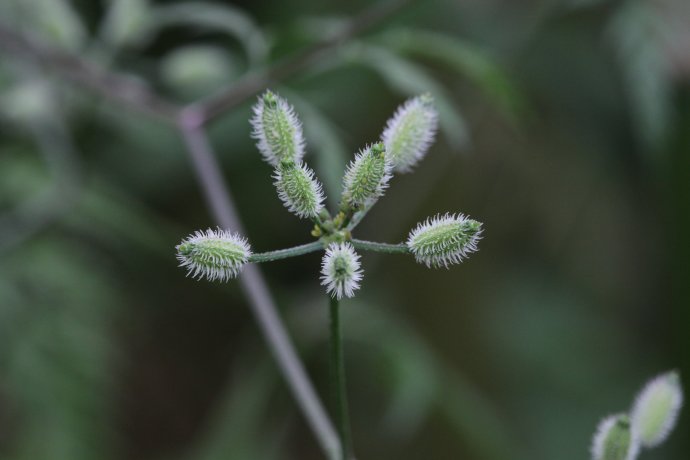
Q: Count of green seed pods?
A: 9